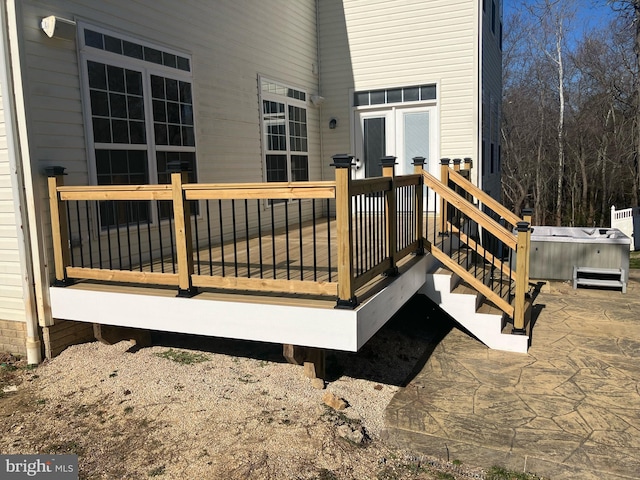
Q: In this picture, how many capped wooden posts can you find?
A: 10